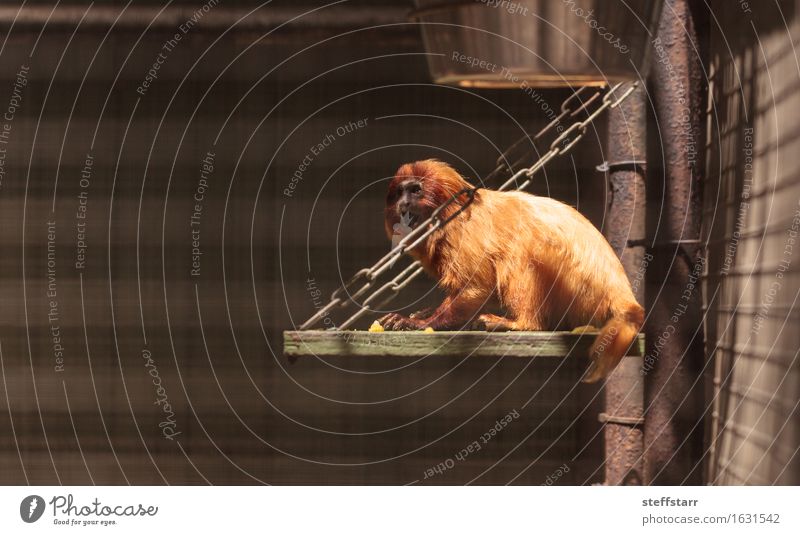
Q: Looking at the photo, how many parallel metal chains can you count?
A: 2